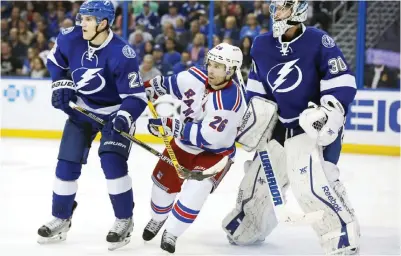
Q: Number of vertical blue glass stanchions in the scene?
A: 3